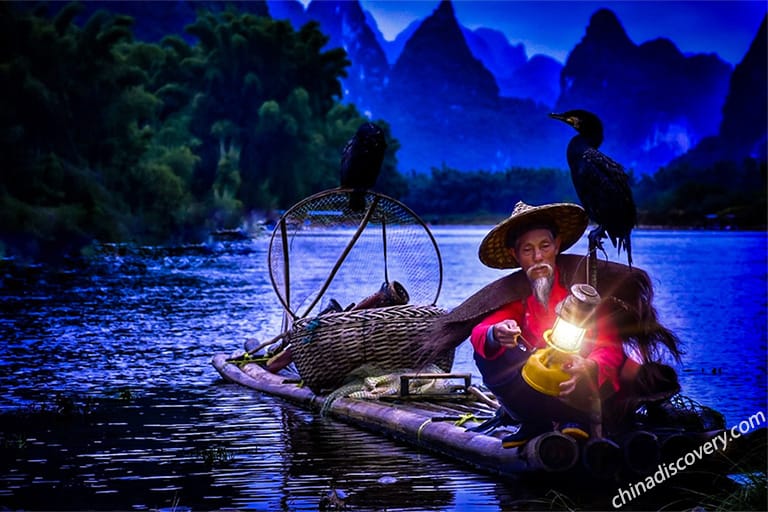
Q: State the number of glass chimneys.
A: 1